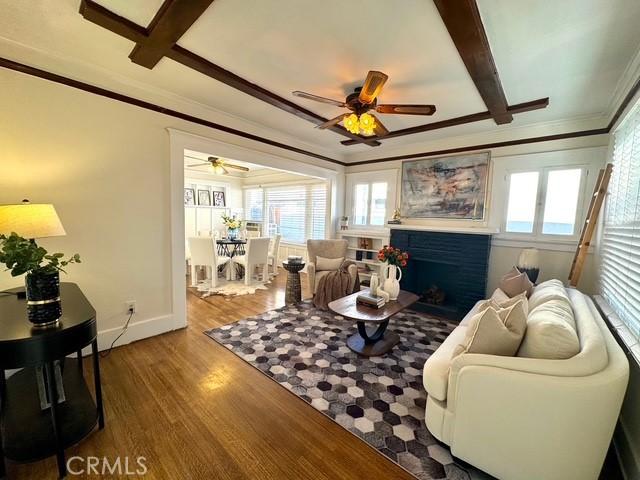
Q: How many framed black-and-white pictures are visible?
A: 3